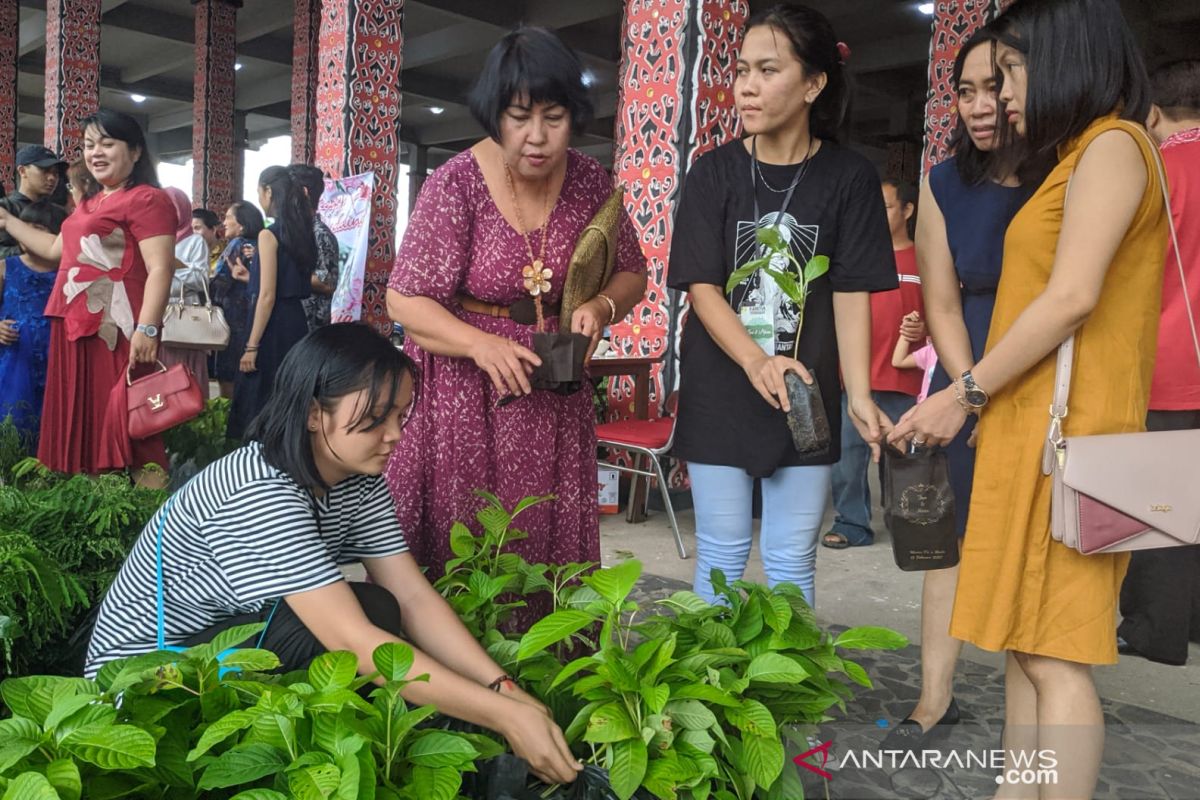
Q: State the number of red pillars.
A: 7